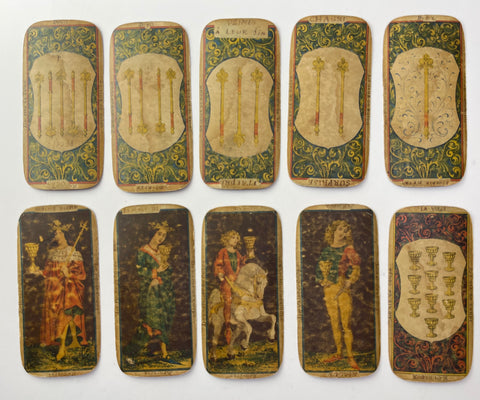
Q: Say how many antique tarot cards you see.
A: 10